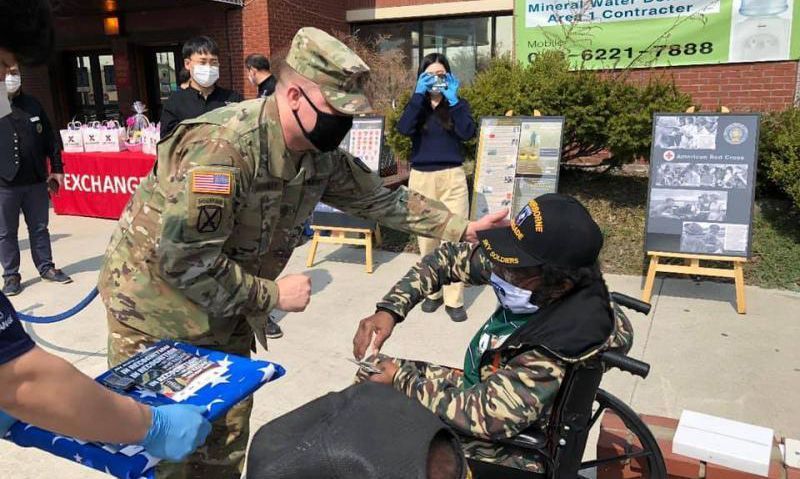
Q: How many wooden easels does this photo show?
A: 3